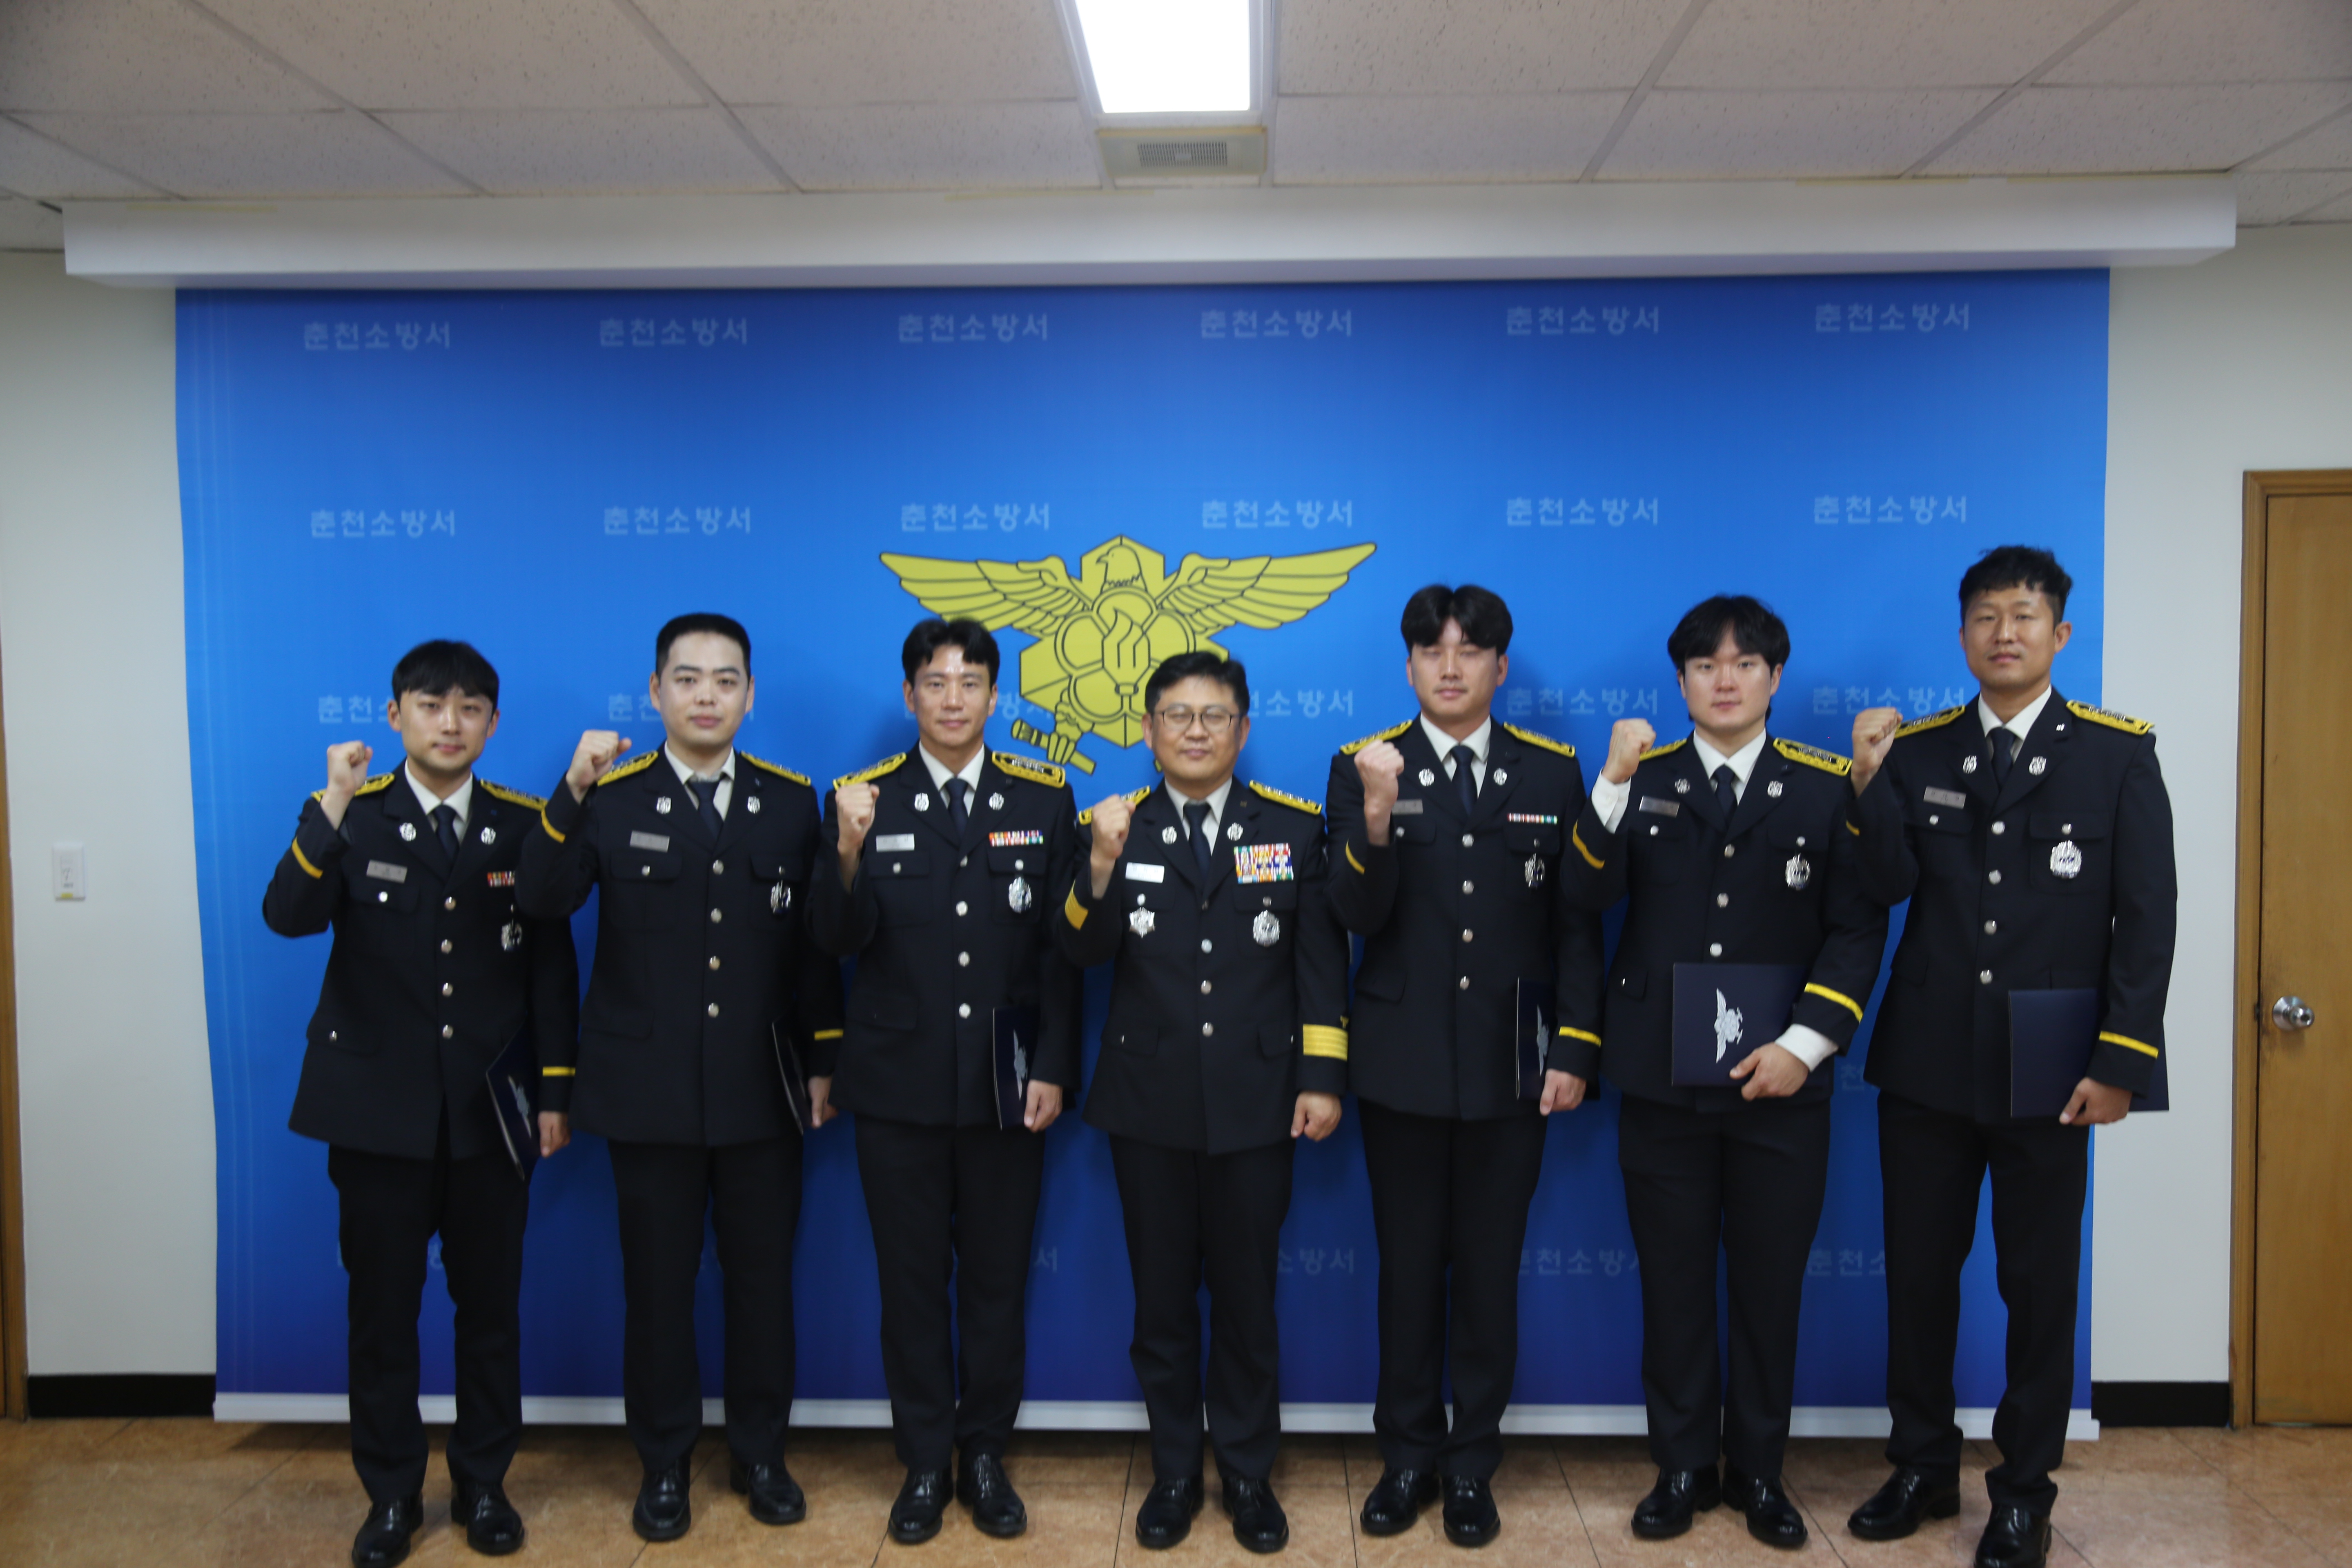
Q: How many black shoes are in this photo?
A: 14